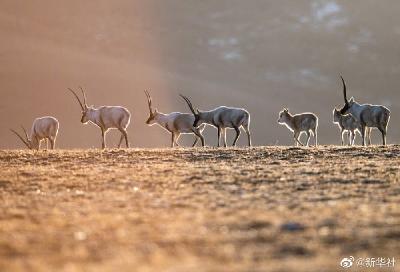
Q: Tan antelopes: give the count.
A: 7